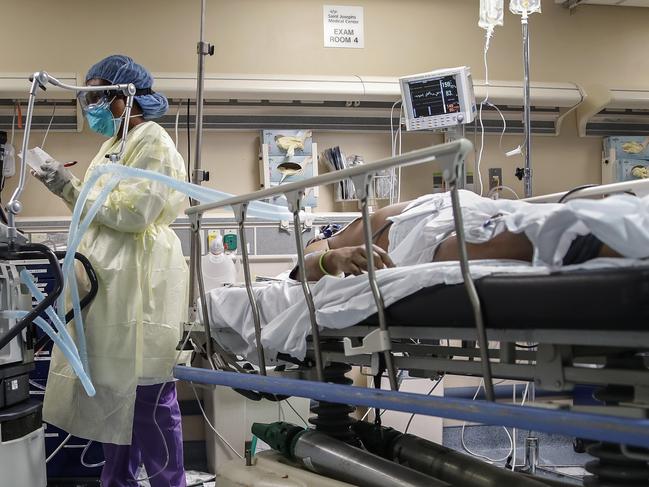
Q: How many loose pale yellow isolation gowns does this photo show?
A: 1